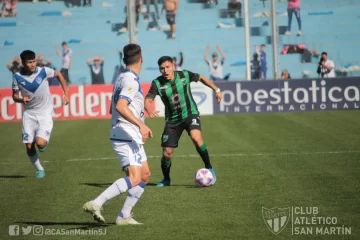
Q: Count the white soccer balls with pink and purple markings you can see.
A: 1